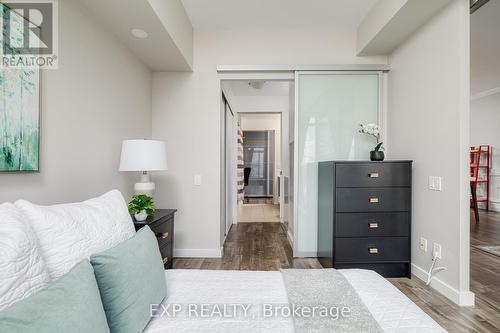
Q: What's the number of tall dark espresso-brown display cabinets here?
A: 0